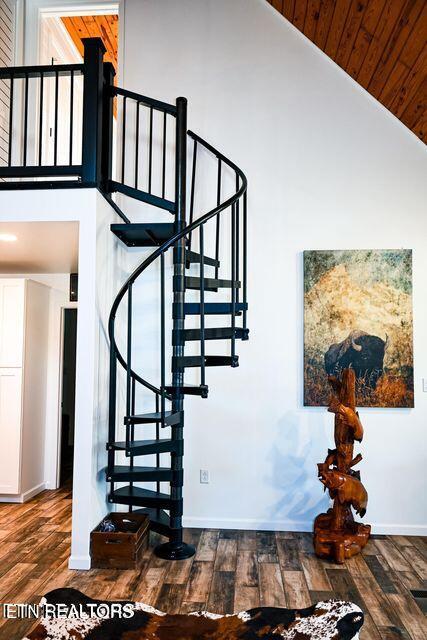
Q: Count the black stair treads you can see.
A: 12